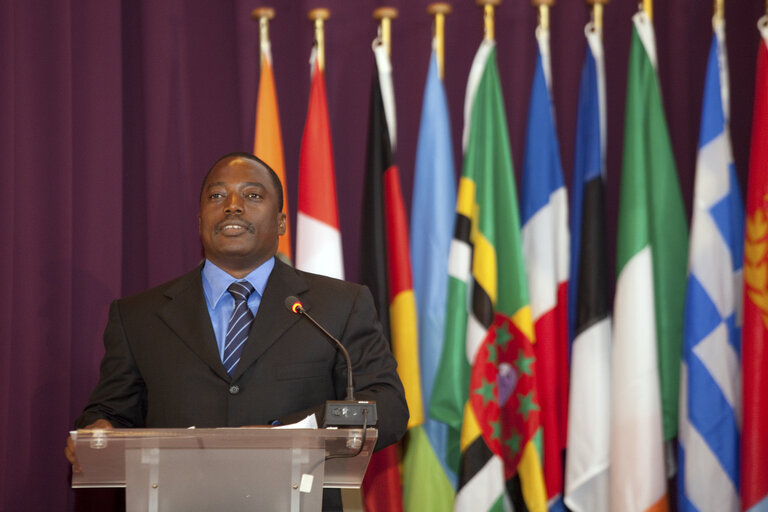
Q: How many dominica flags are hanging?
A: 1